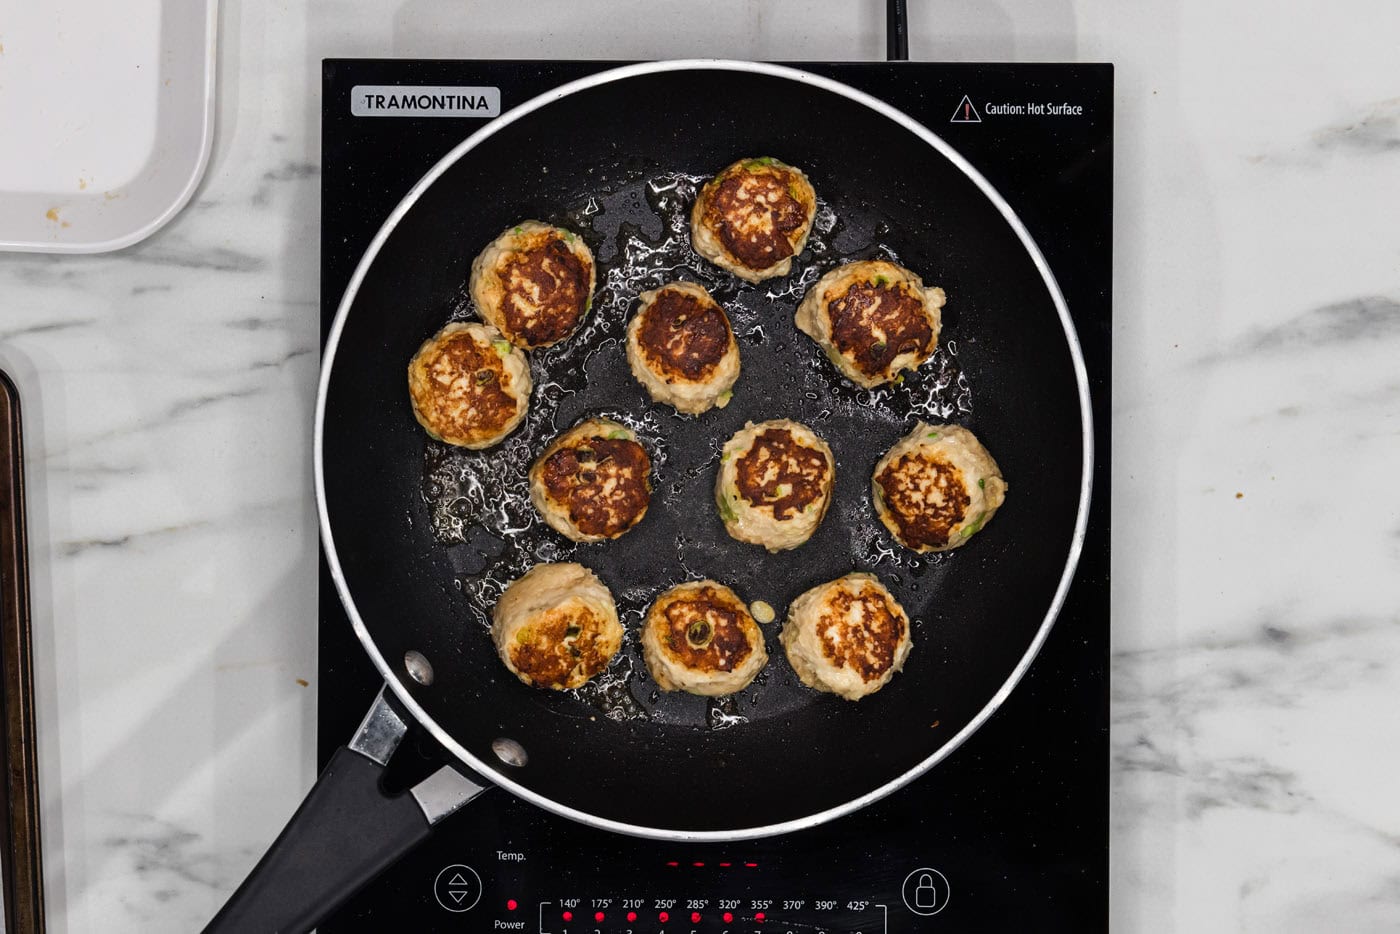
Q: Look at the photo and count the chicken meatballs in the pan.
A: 11